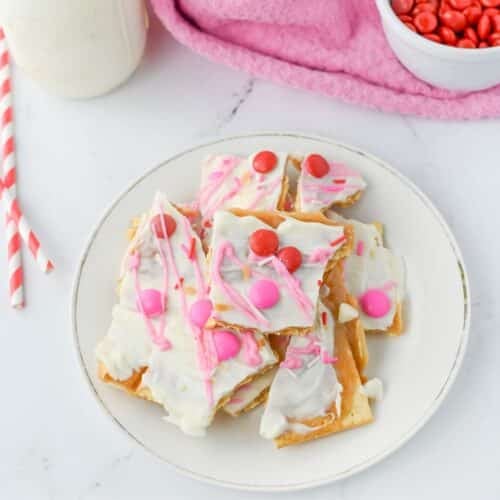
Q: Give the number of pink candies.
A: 5